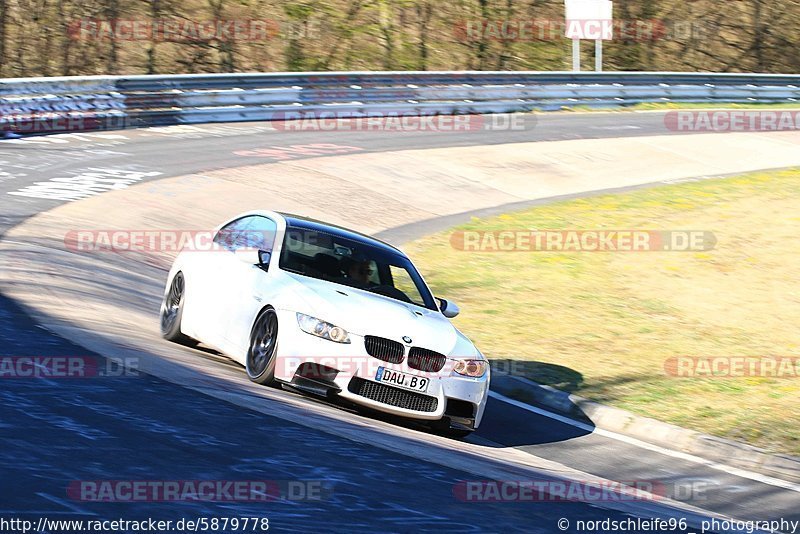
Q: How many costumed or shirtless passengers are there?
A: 0